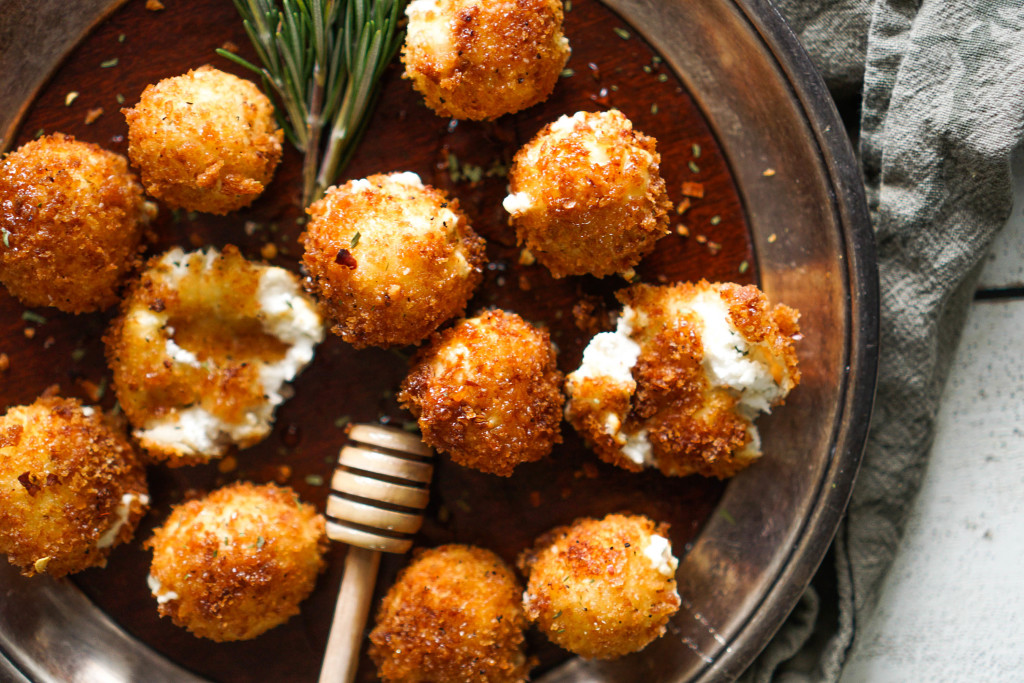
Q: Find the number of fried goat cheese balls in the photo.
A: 12